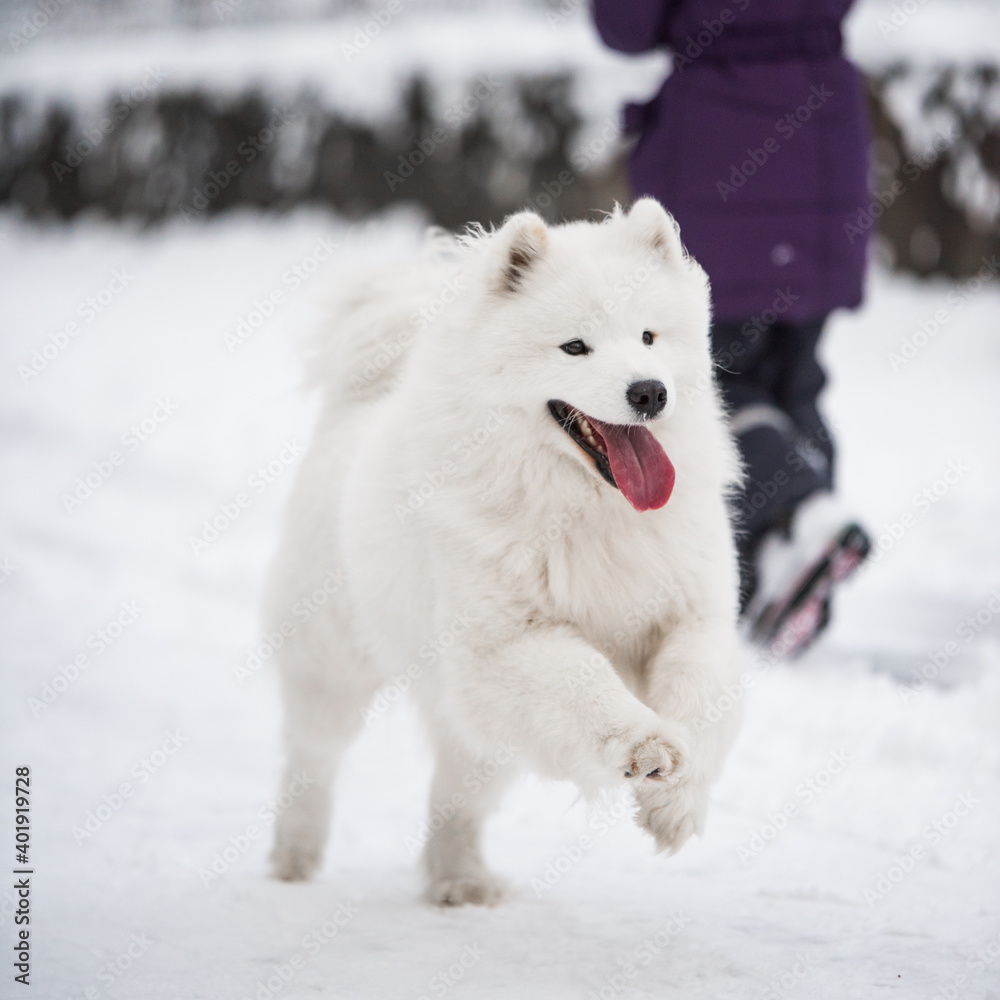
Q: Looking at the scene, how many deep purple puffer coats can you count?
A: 1